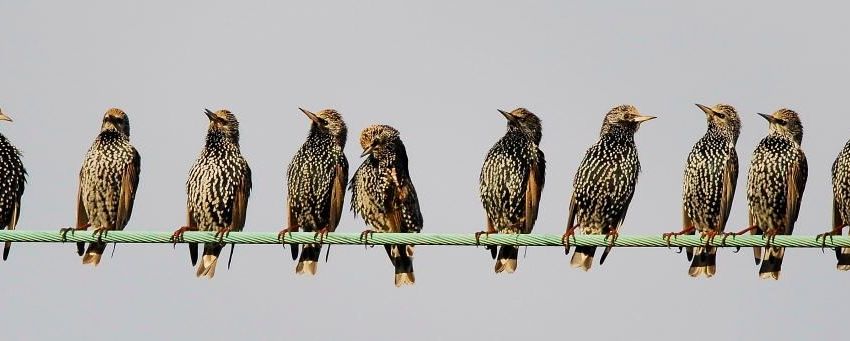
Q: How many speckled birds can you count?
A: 10